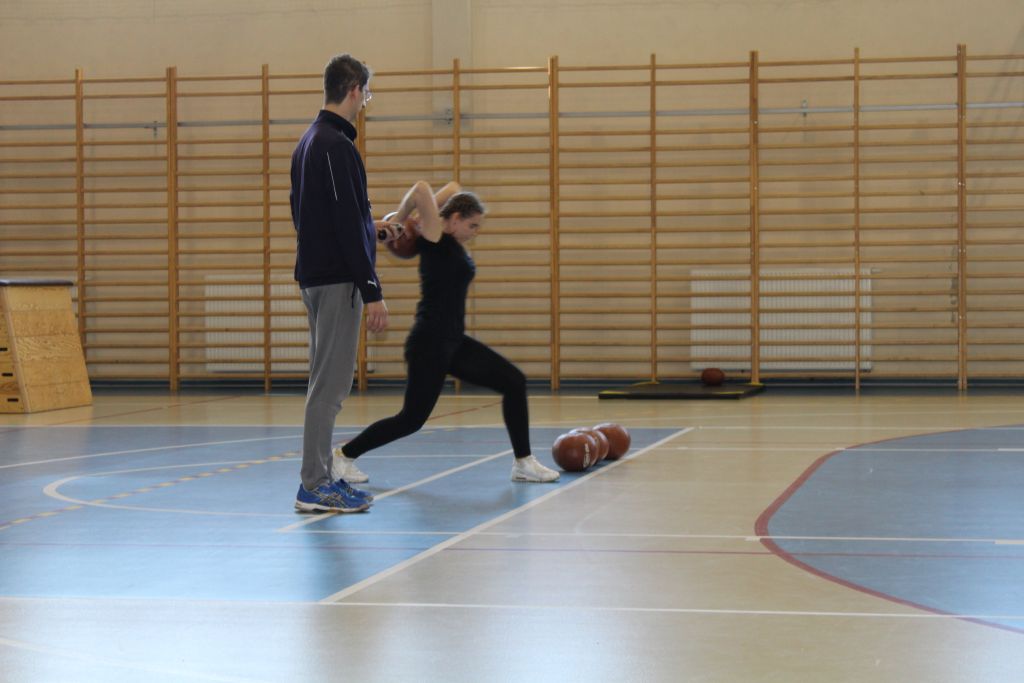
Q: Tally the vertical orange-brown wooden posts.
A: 10